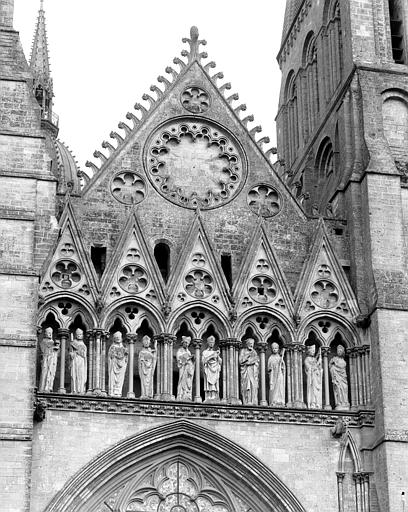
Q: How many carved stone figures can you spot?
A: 10